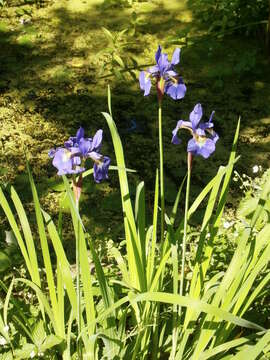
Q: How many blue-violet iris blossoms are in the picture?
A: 3